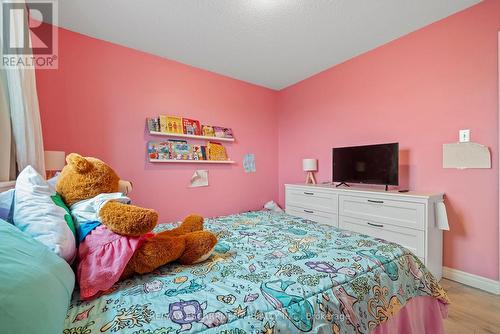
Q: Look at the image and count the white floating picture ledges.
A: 2